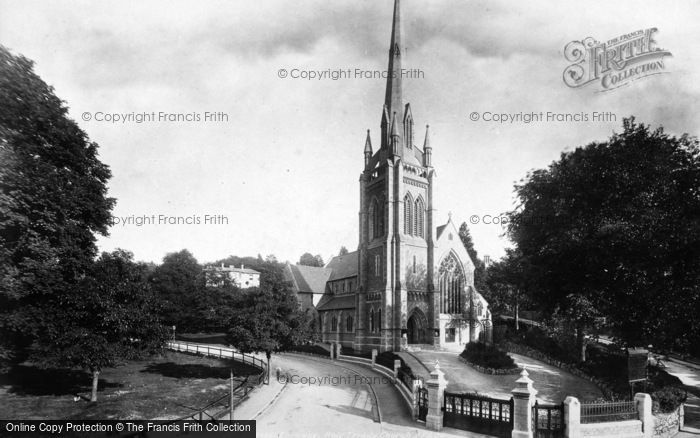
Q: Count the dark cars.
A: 0